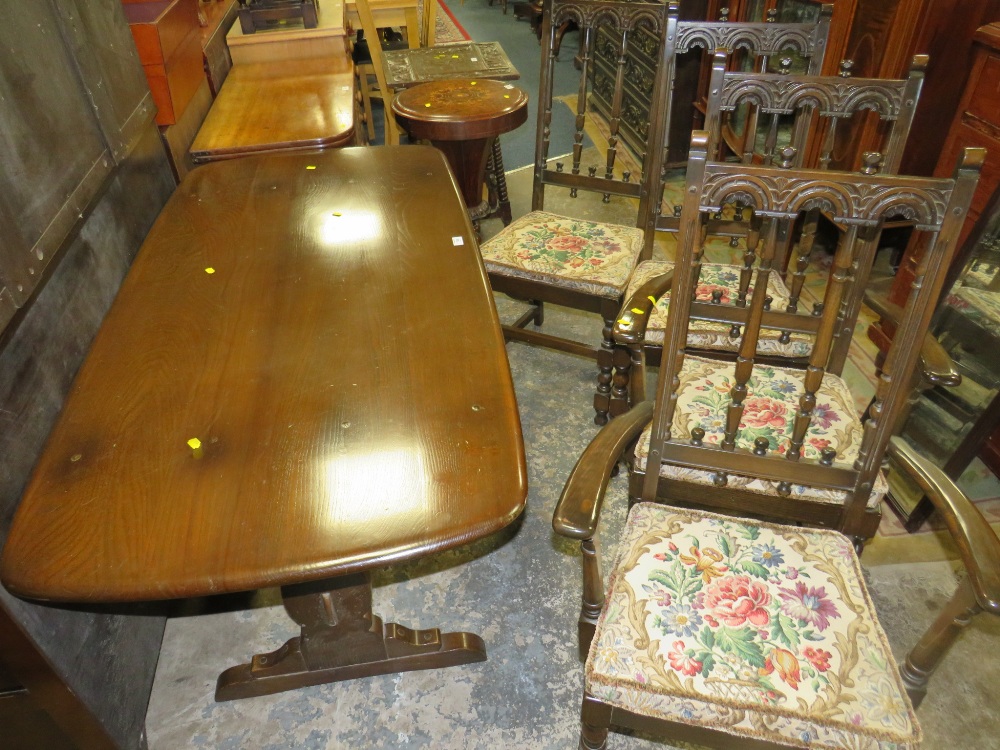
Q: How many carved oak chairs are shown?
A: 4